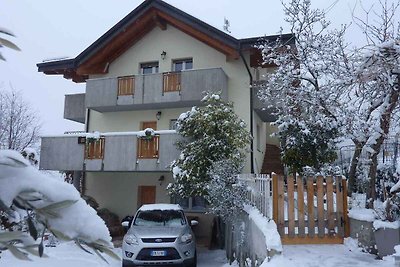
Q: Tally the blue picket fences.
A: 0